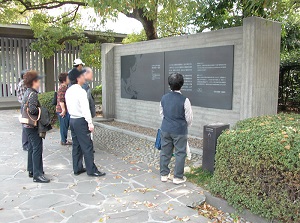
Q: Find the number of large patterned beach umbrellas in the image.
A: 0